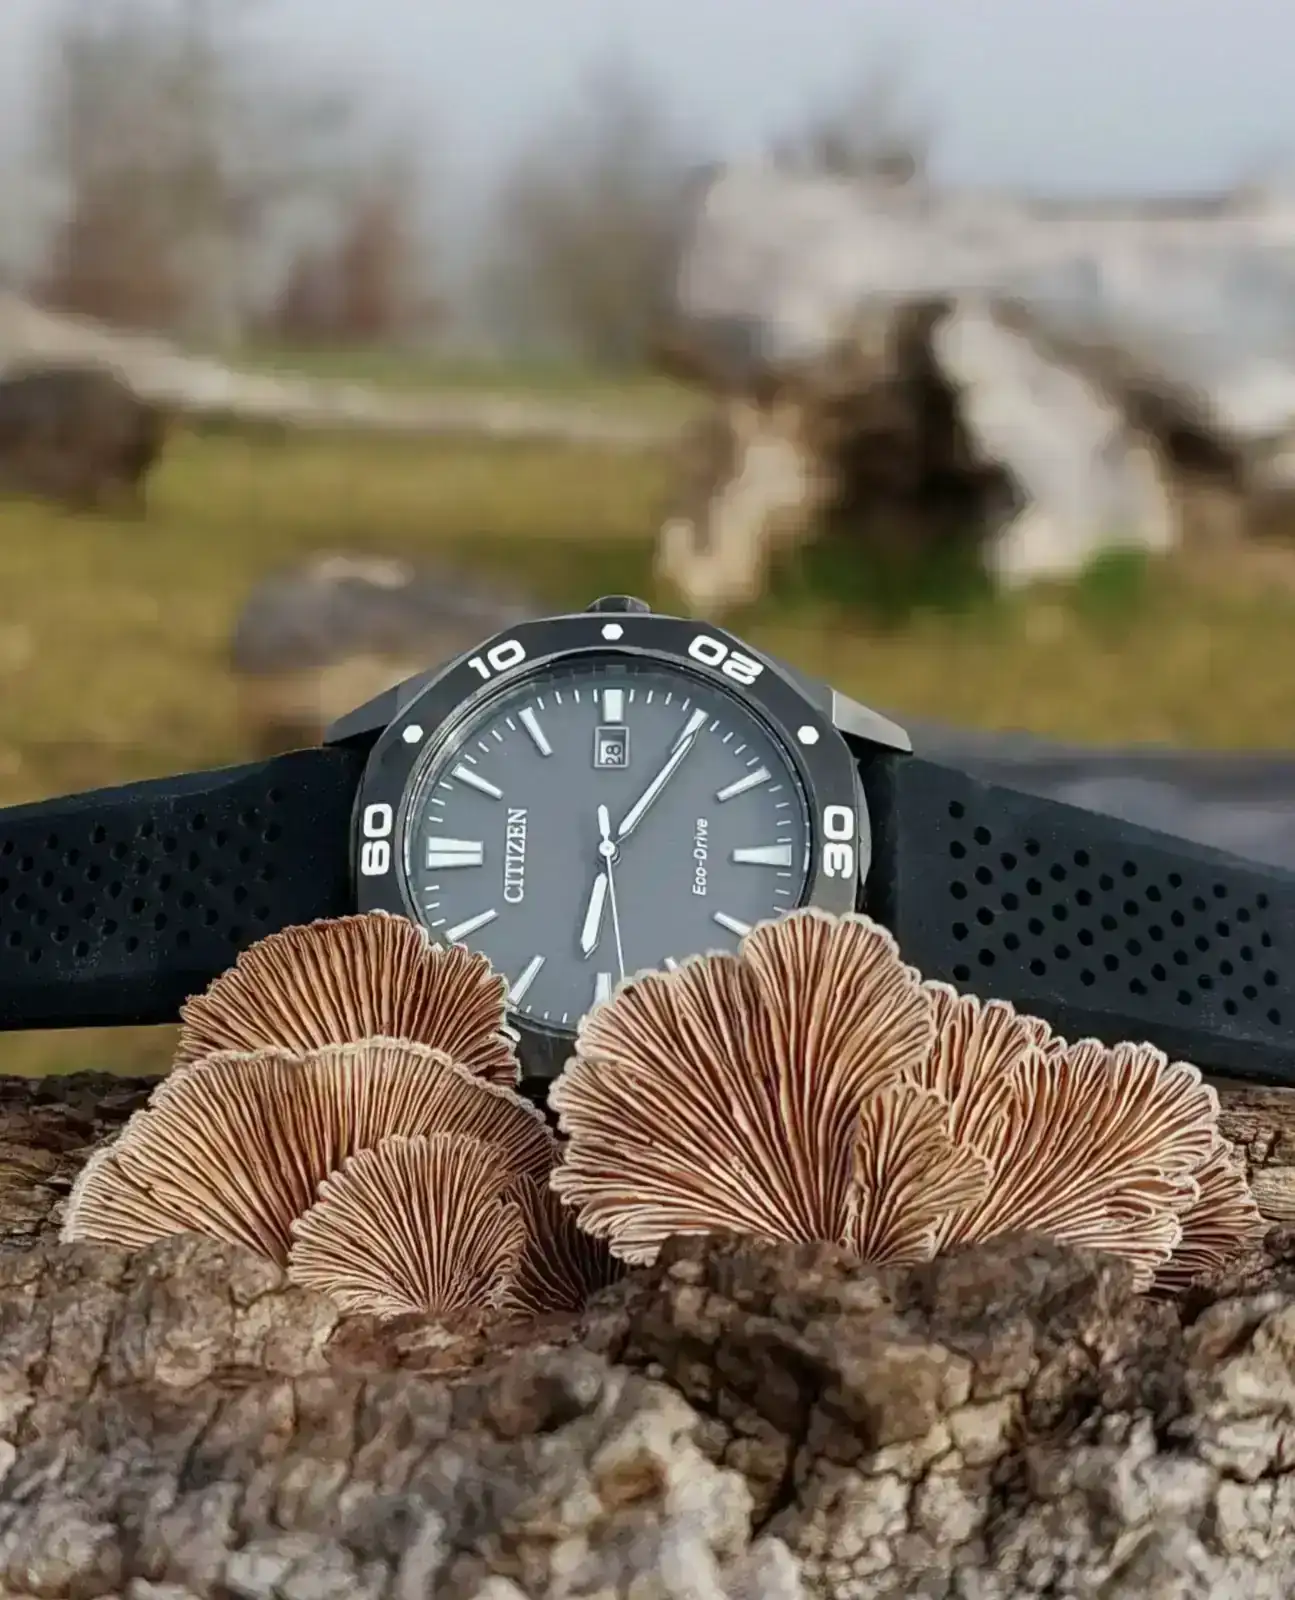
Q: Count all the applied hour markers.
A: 12